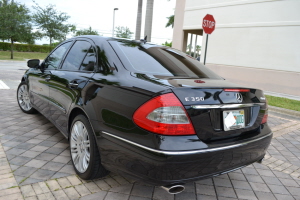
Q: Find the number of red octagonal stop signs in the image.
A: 1